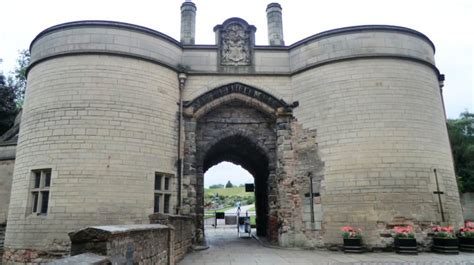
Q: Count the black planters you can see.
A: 4